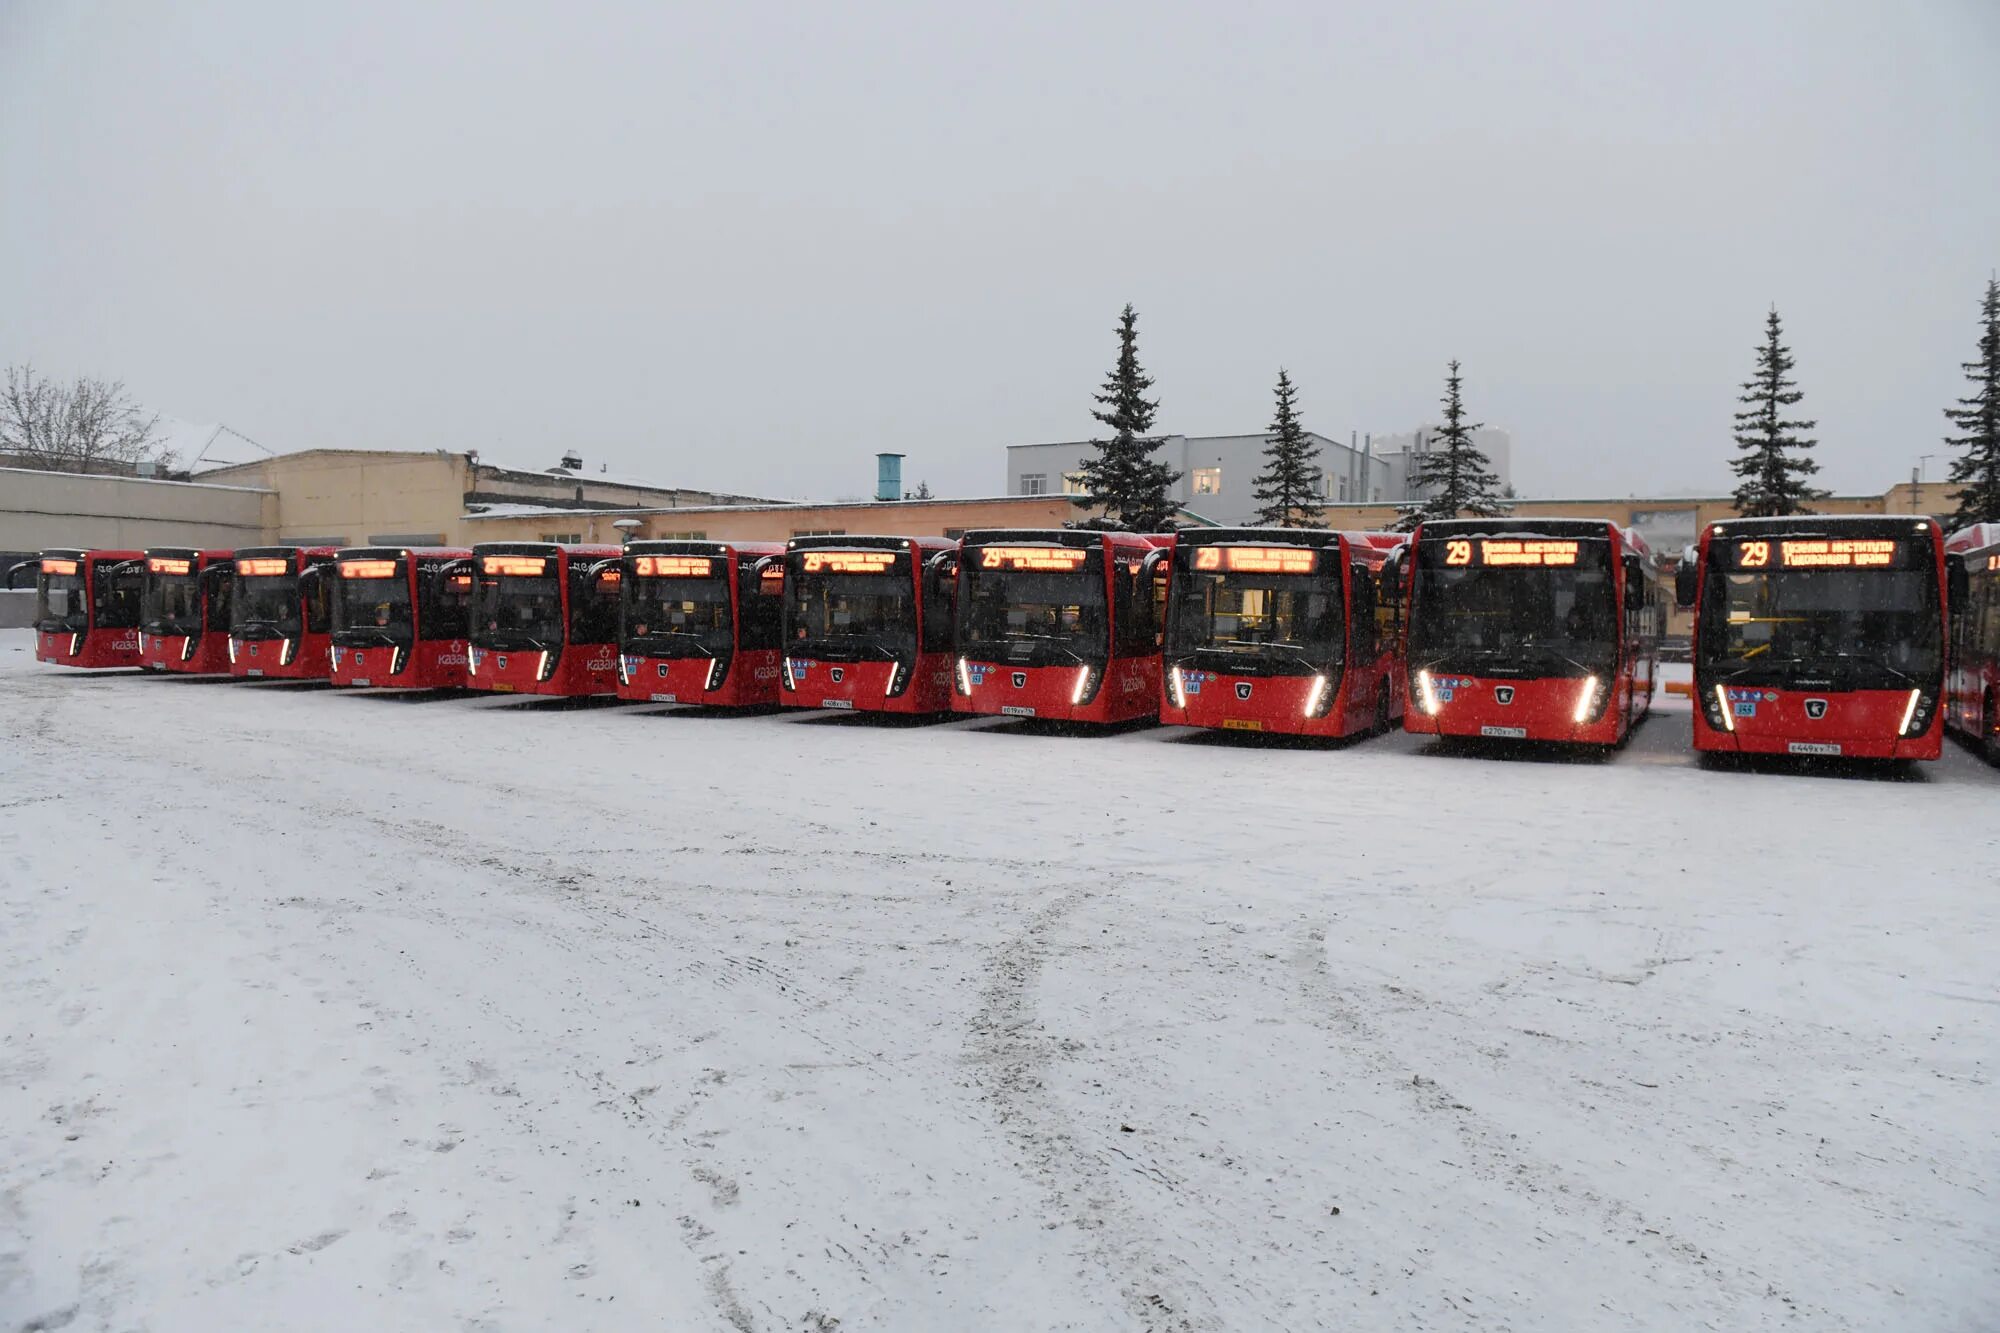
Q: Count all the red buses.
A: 12